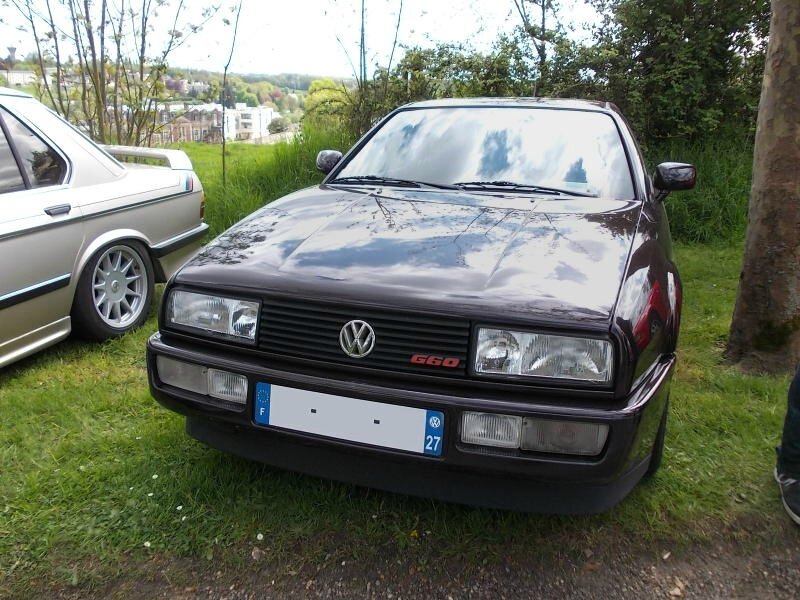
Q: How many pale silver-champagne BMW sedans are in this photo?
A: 1